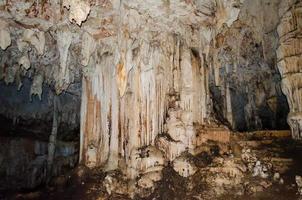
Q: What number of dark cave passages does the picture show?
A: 2